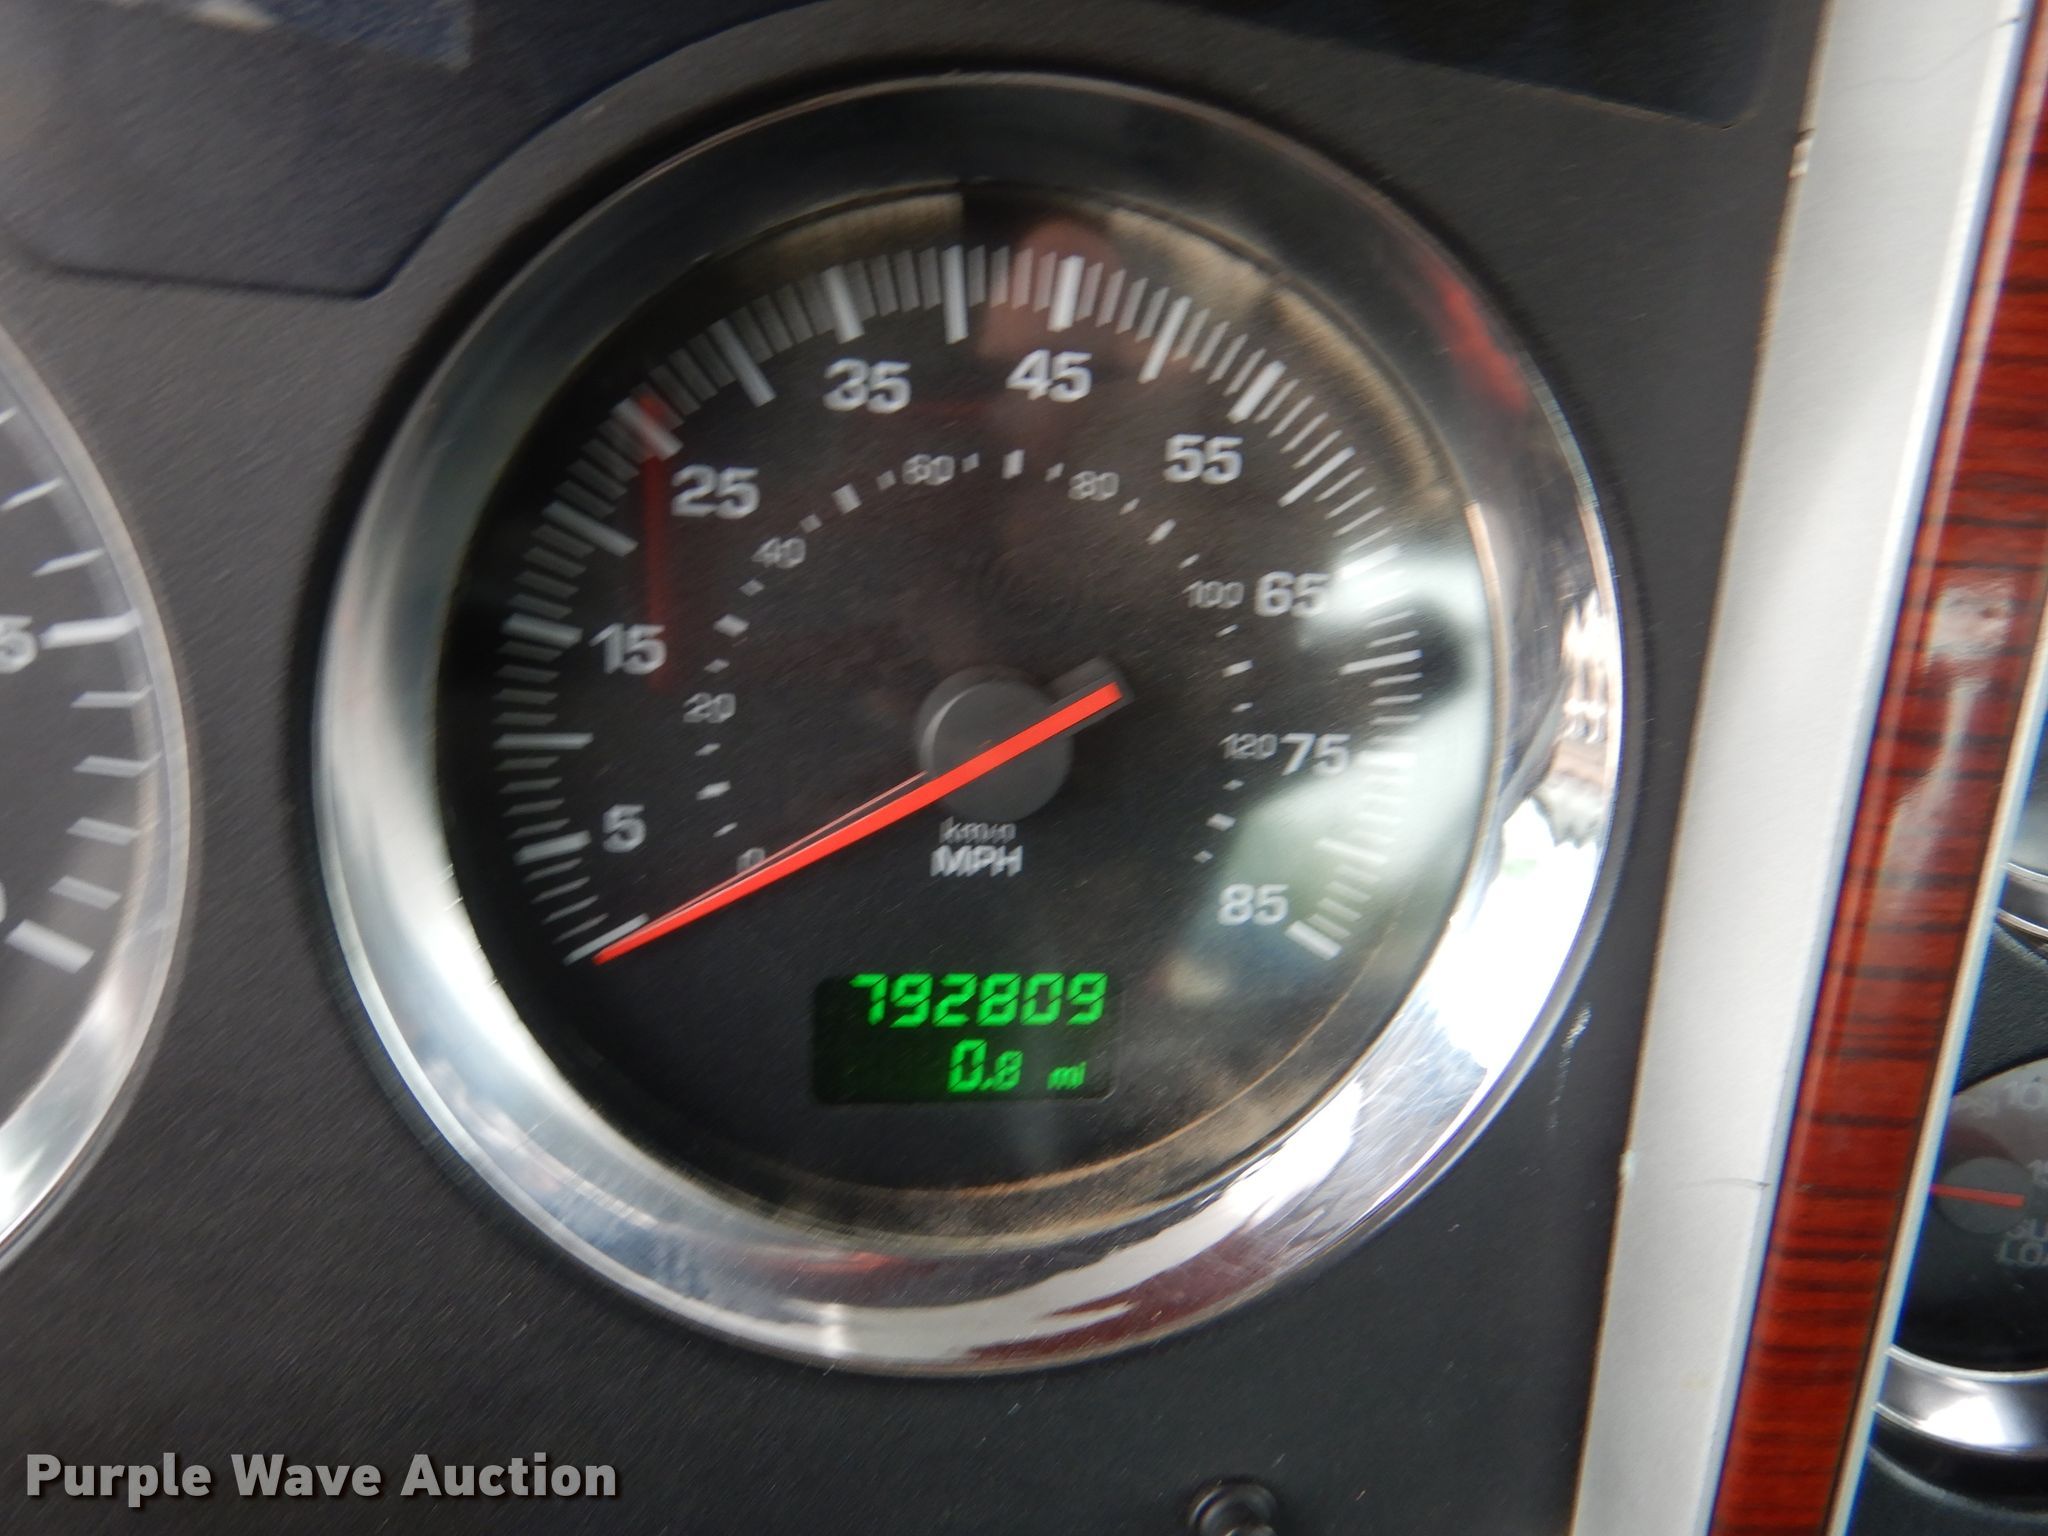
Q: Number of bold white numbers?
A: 9